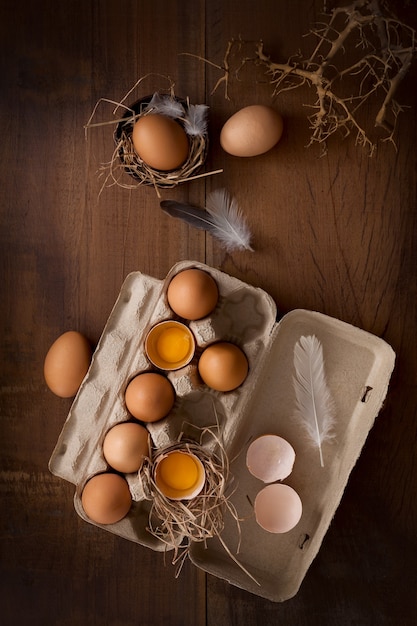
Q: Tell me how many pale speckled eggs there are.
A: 0